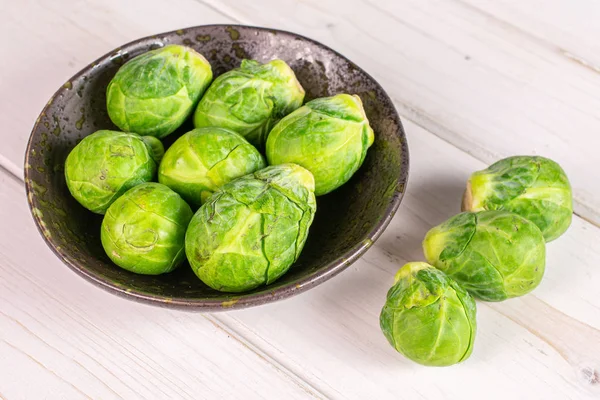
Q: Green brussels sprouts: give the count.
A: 10